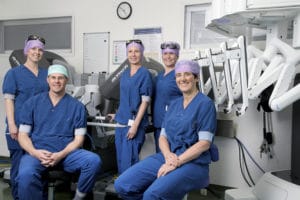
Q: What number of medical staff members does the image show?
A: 5